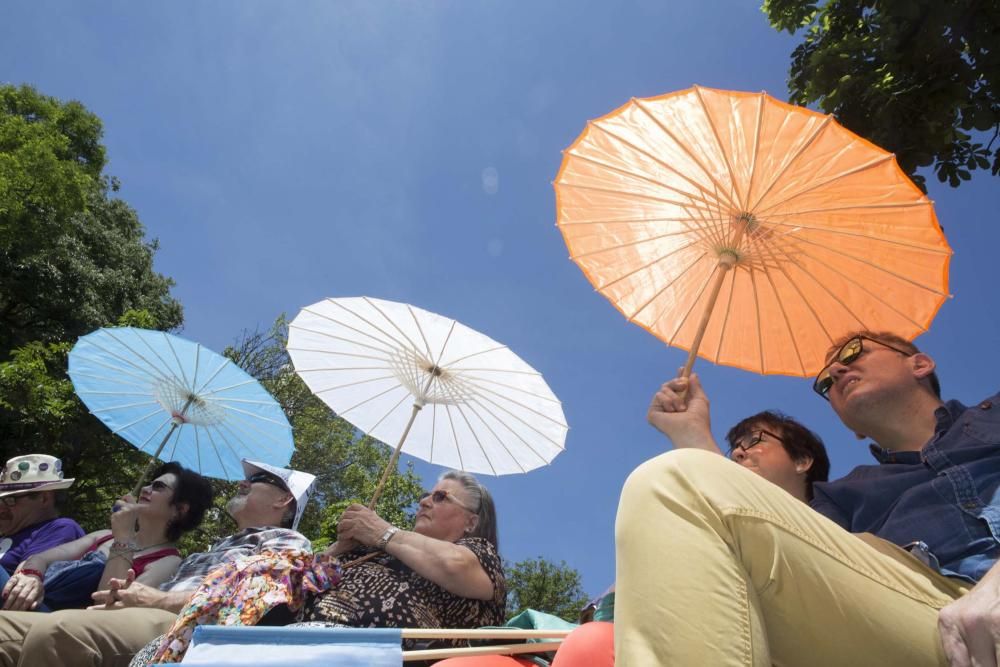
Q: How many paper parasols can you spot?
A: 3